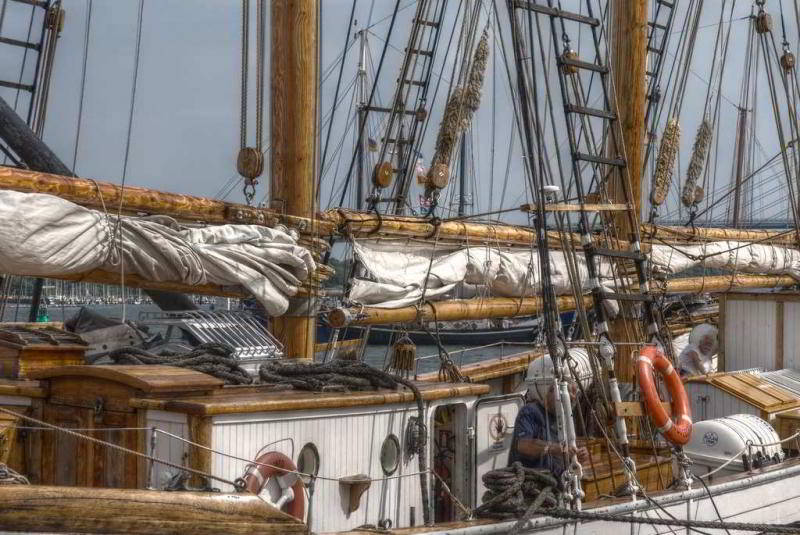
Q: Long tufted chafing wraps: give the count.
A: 4